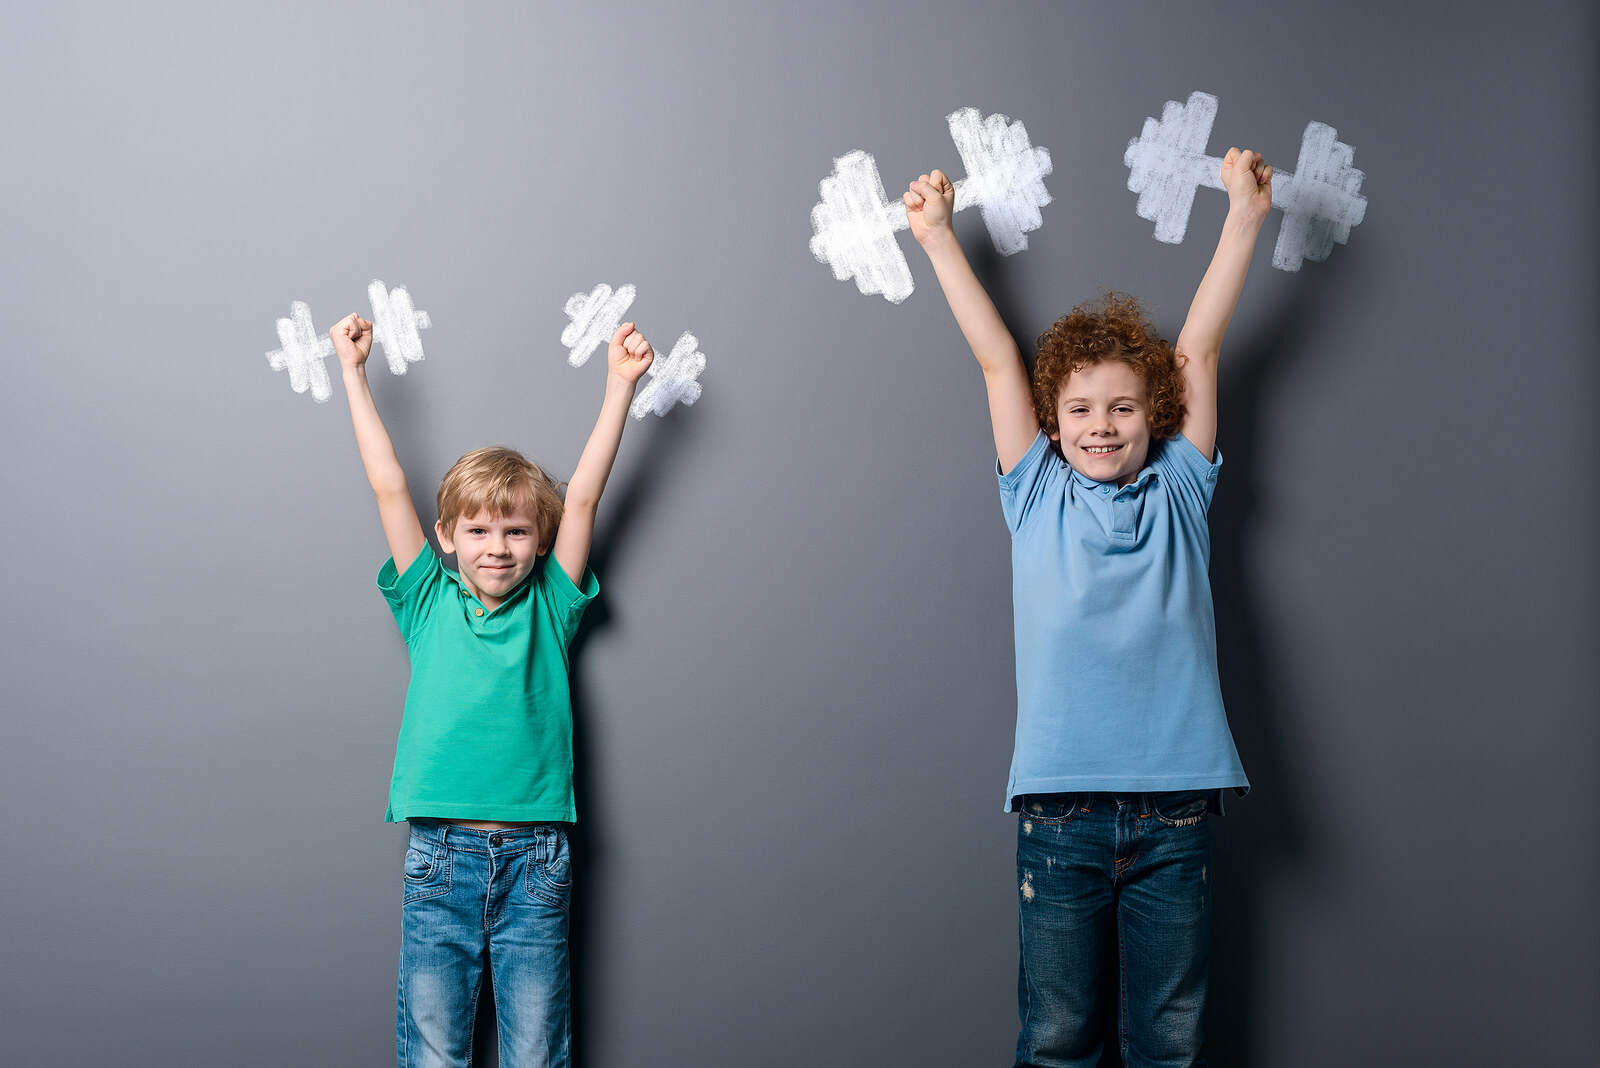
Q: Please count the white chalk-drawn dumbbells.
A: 4